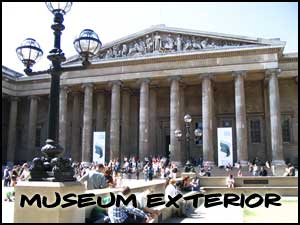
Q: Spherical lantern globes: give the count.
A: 6